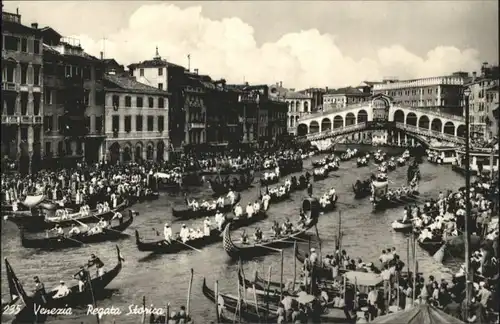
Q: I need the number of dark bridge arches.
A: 12